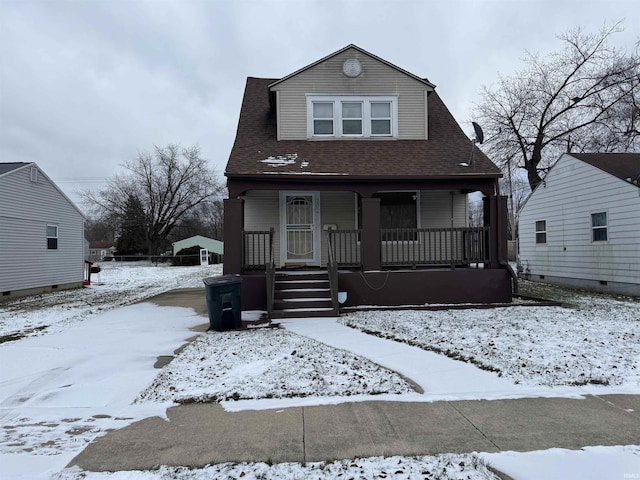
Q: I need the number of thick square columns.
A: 3